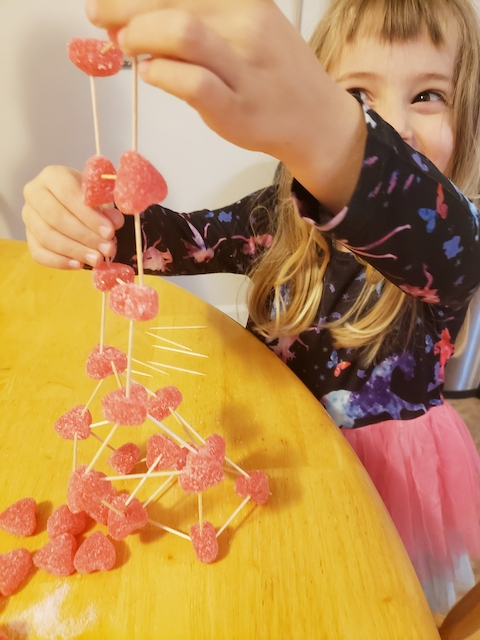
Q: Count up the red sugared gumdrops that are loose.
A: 5